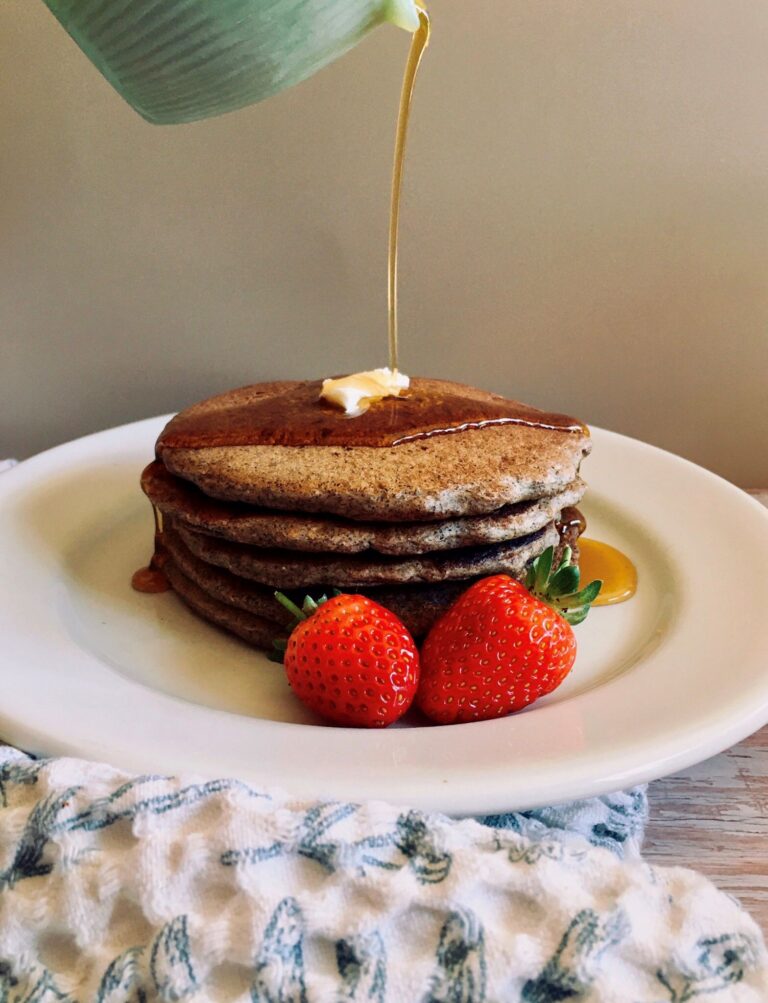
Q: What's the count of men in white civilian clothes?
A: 0